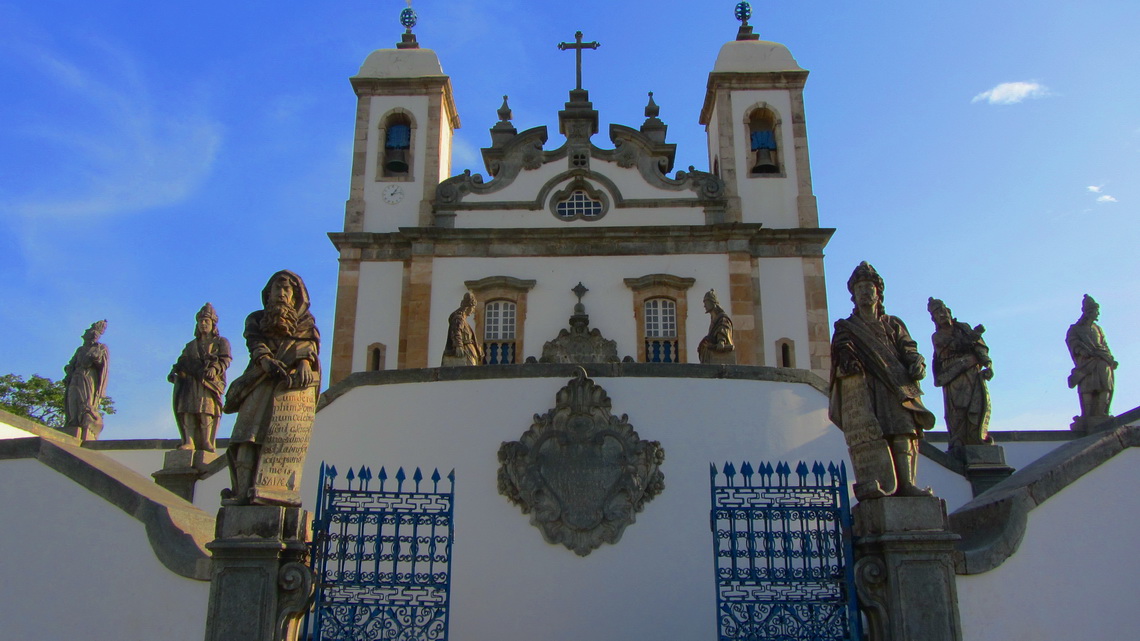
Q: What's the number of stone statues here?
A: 8